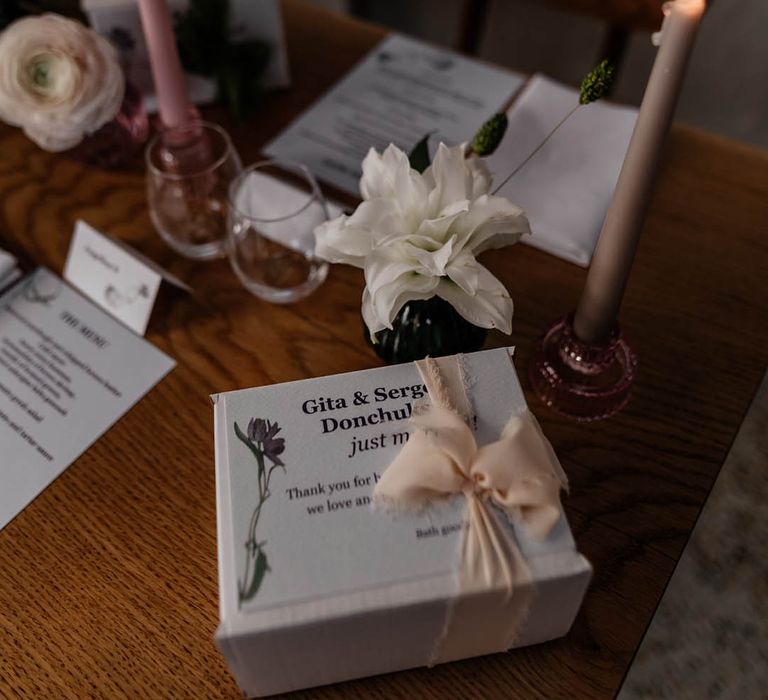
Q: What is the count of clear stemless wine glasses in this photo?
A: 2